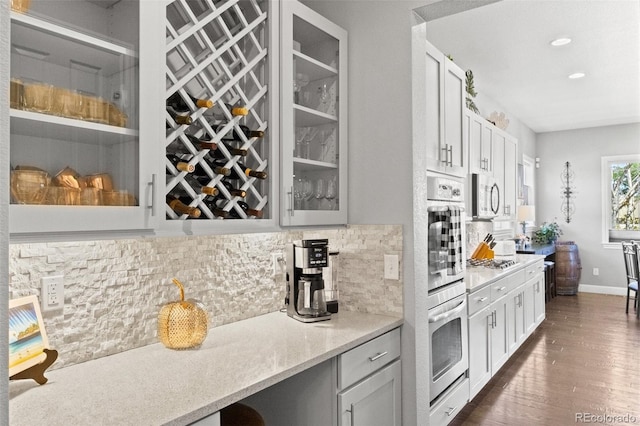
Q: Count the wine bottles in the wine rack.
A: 14